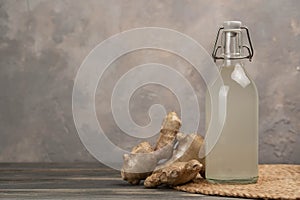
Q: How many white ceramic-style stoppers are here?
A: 1